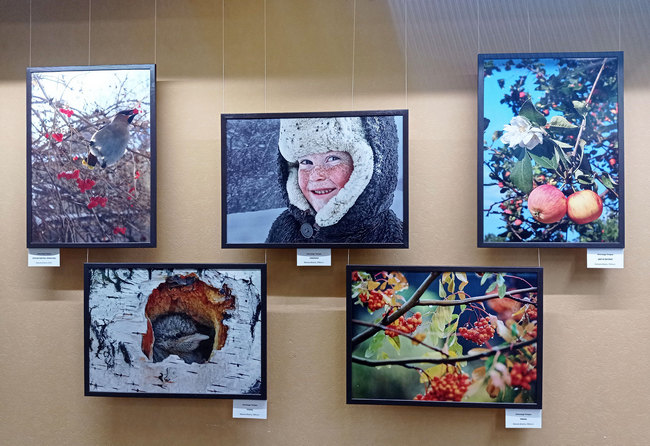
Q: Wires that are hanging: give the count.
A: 10